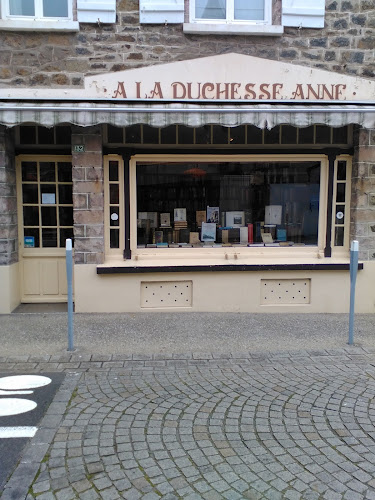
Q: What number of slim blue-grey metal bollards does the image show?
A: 2